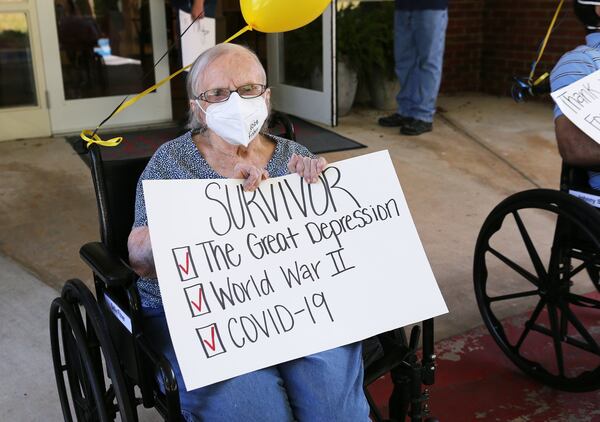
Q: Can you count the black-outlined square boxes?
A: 3